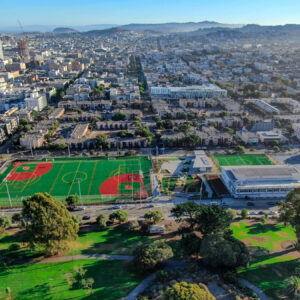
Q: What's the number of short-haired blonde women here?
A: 0